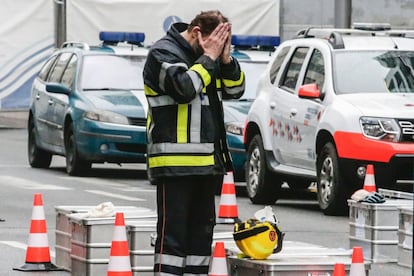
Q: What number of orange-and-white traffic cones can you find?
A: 7